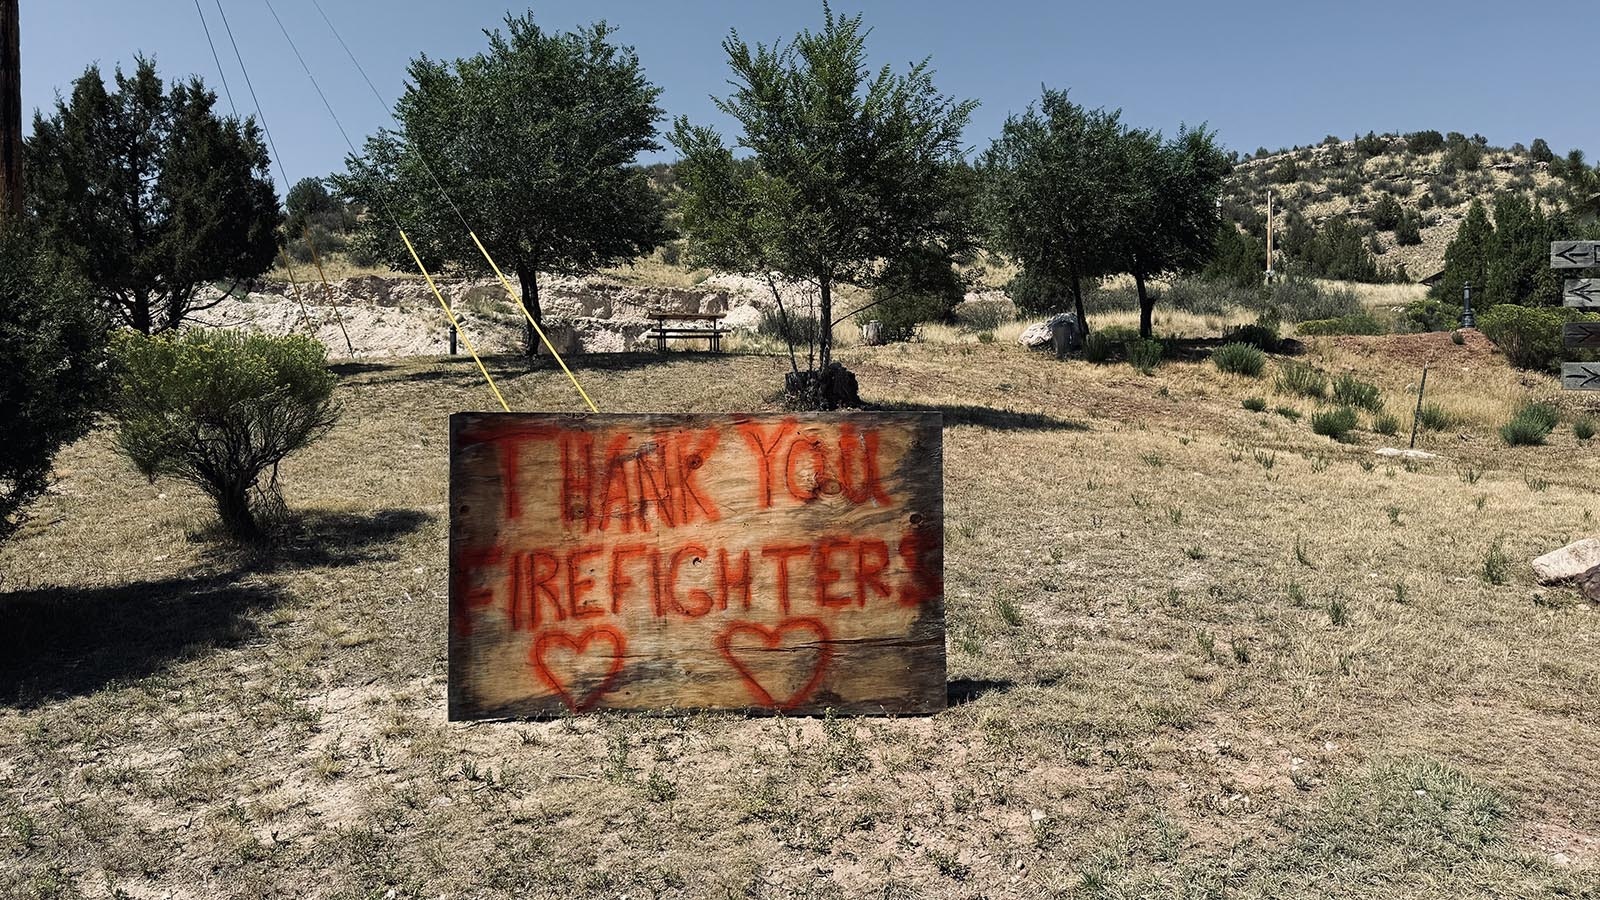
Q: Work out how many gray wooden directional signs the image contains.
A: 4